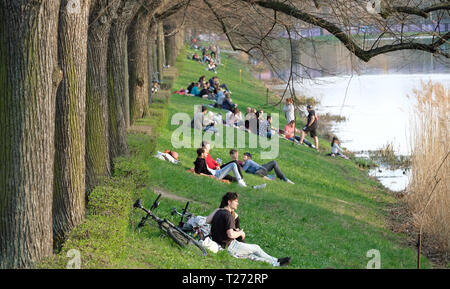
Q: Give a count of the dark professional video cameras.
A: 0